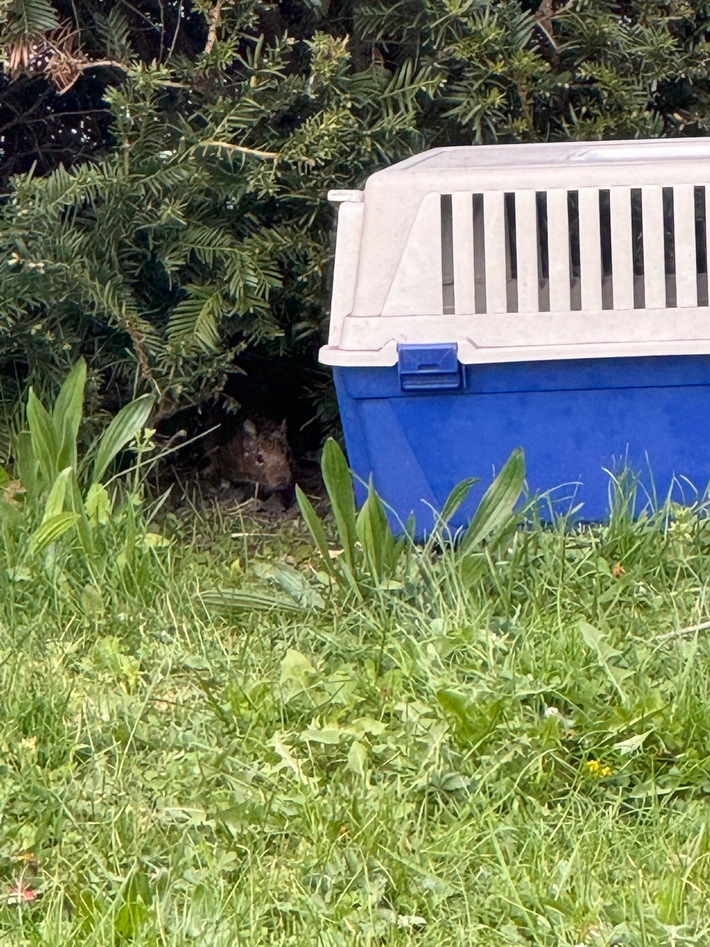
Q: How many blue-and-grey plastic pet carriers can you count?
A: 1